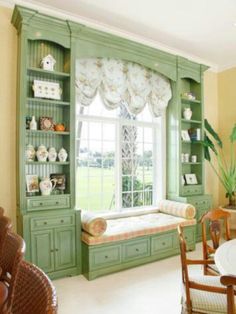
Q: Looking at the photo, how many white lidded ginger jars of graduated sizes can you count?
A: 4